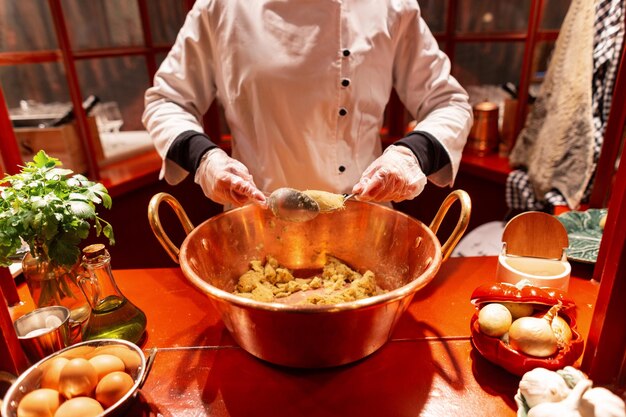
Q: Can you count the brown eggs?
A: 6